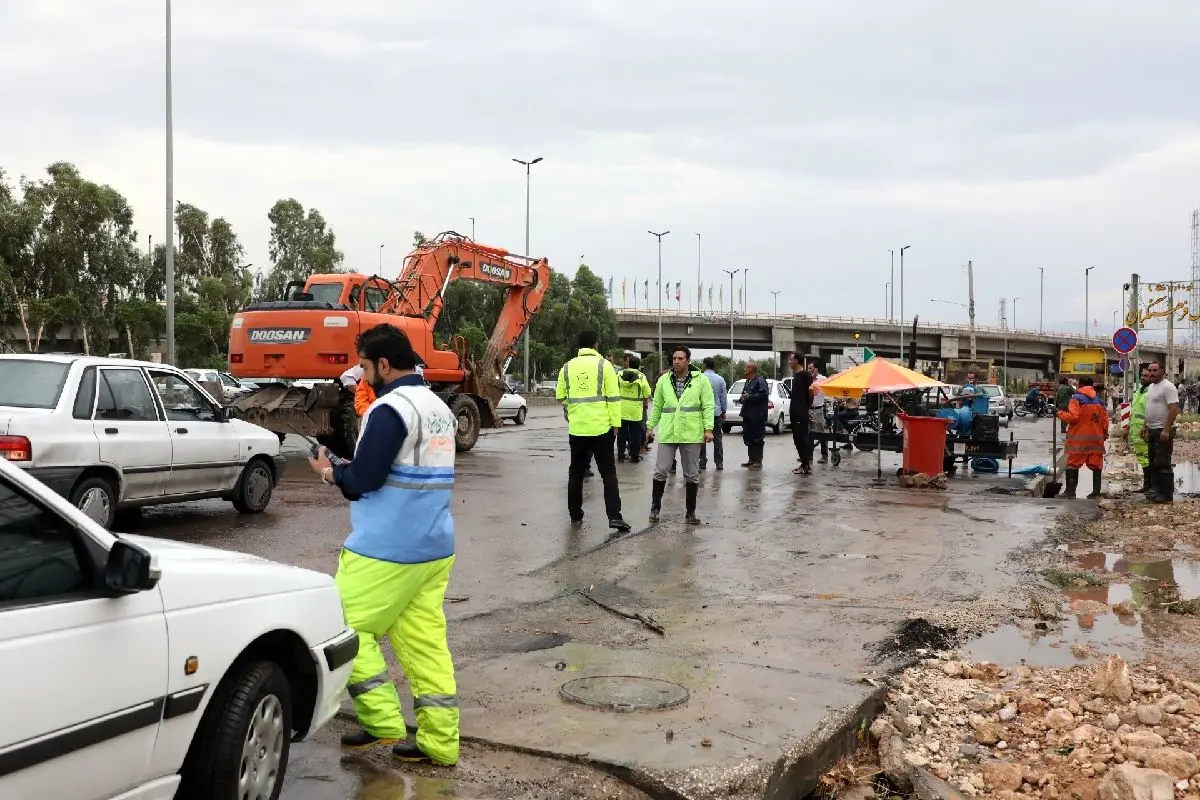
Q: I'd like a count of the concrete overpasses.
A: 1